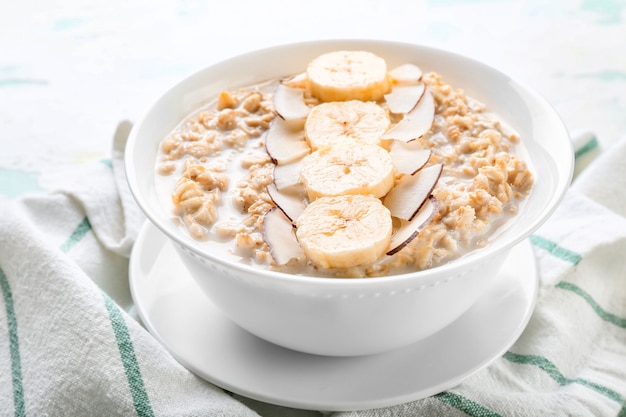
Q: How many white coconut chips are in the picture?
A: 12